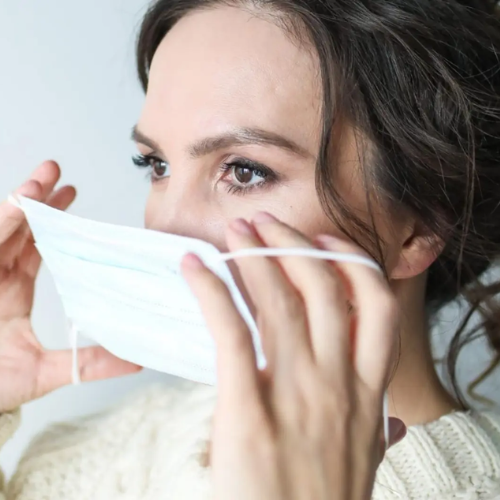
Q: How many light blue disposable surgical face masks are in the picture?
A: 1